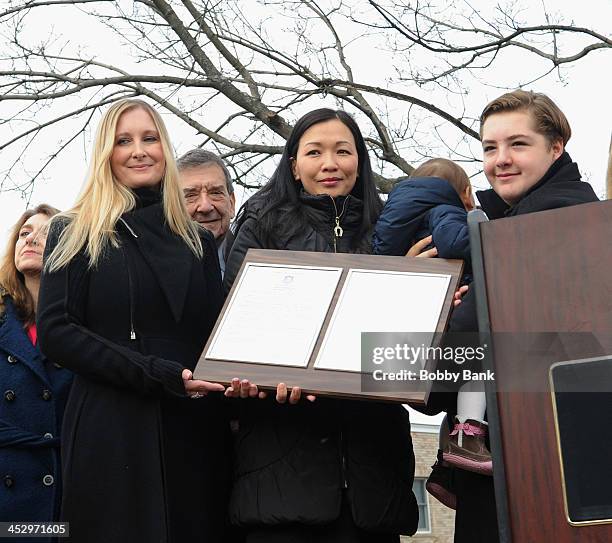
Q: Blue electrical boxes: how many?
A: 0